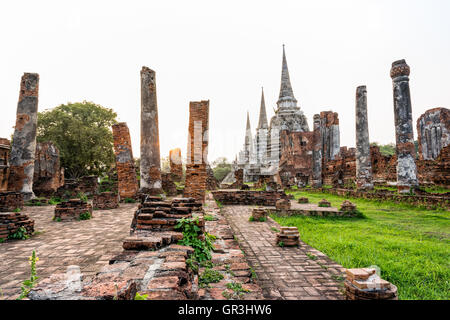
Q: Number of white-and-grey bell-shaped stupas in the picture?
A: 3